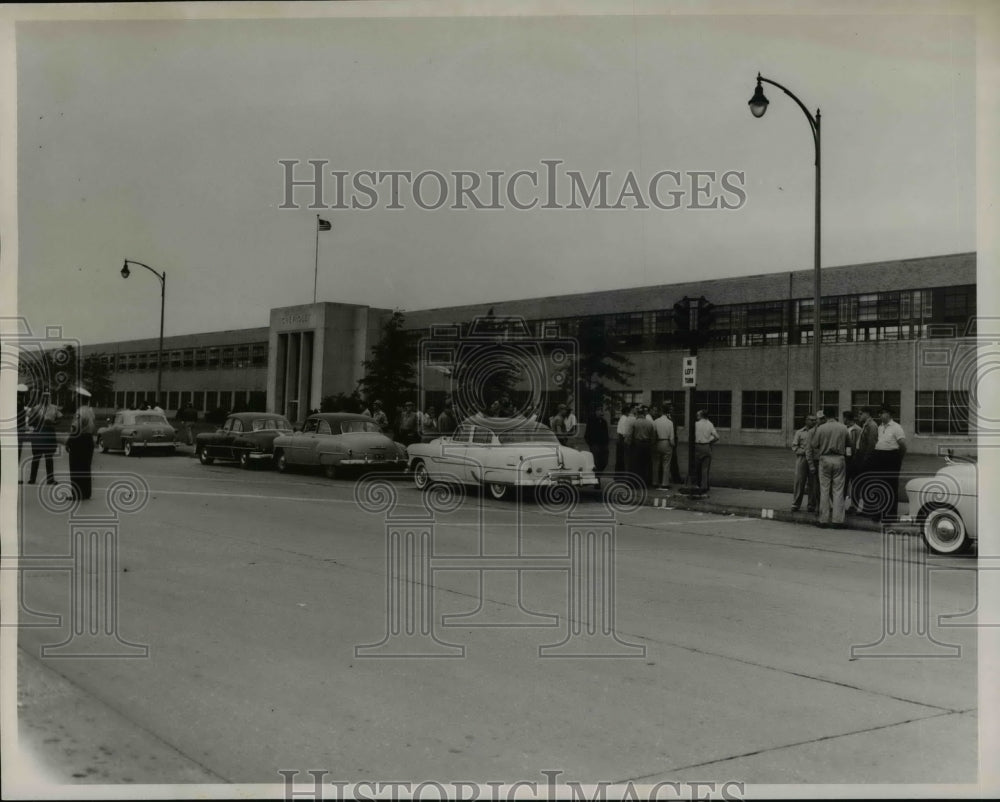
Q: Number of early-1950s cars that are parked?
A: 5